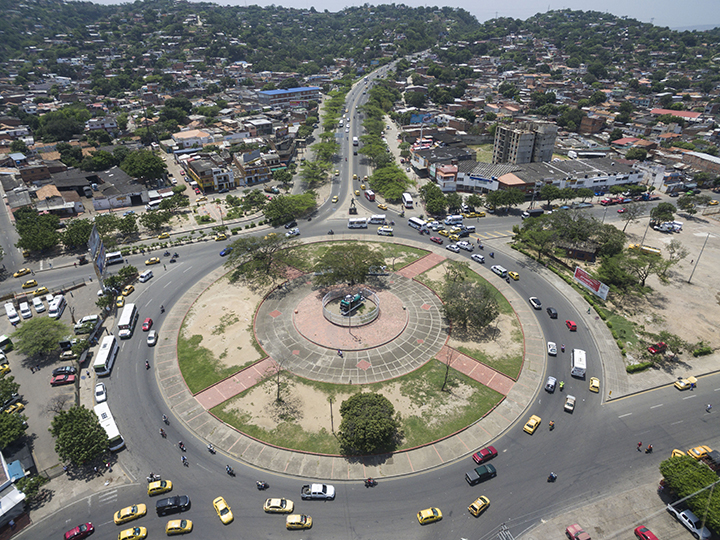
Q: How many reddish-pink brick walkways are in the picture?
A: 4